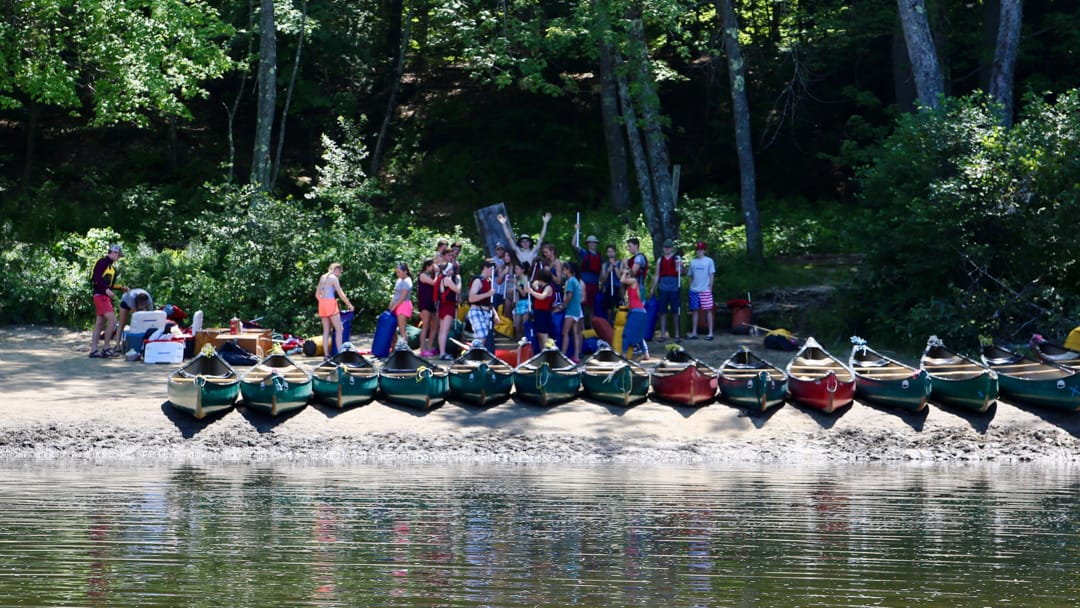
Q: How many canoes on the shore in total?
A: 14